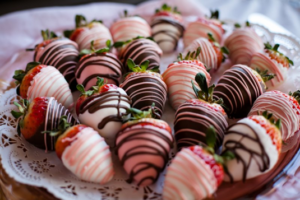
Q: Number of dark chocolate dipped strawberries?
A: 6